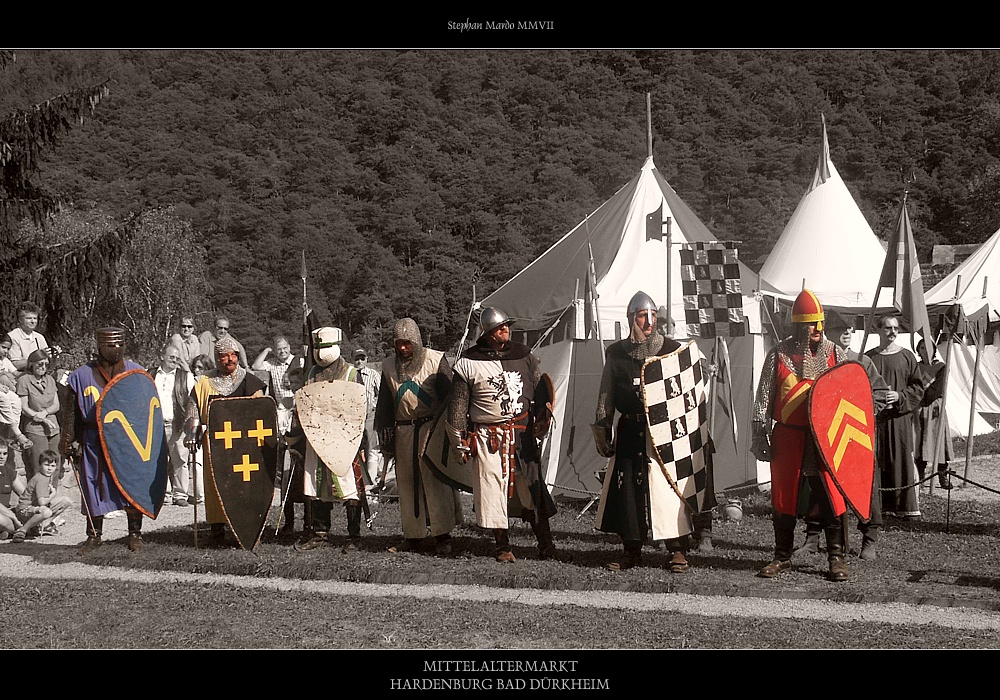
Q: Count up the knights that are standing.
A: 7